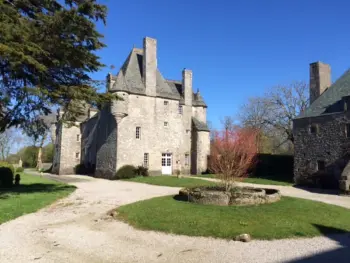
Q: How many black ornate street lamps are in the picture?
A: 0